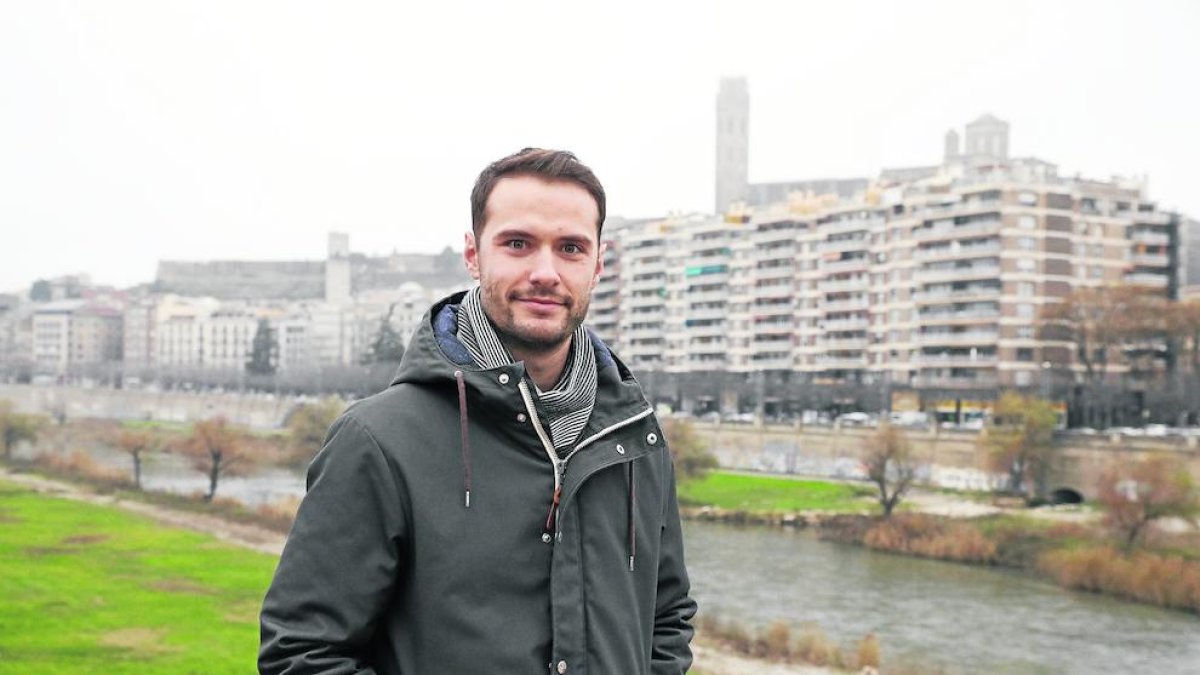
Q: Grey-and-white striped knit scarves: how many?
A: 1